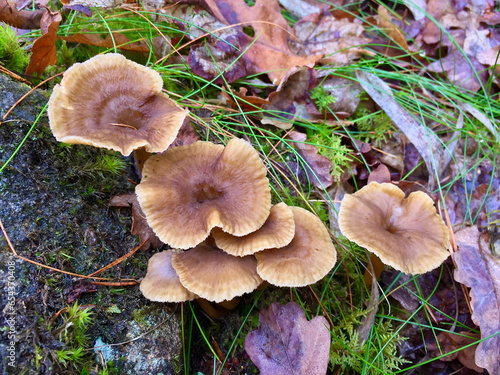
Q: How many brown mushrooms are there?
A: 7